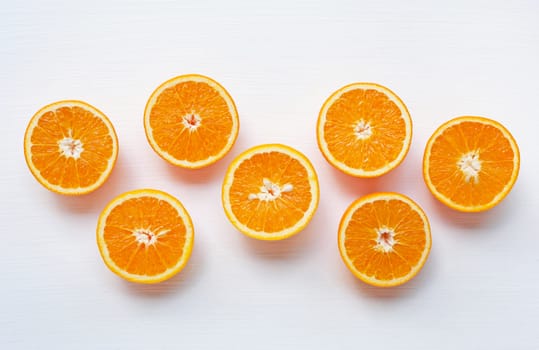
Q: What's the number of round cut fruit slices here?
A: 7